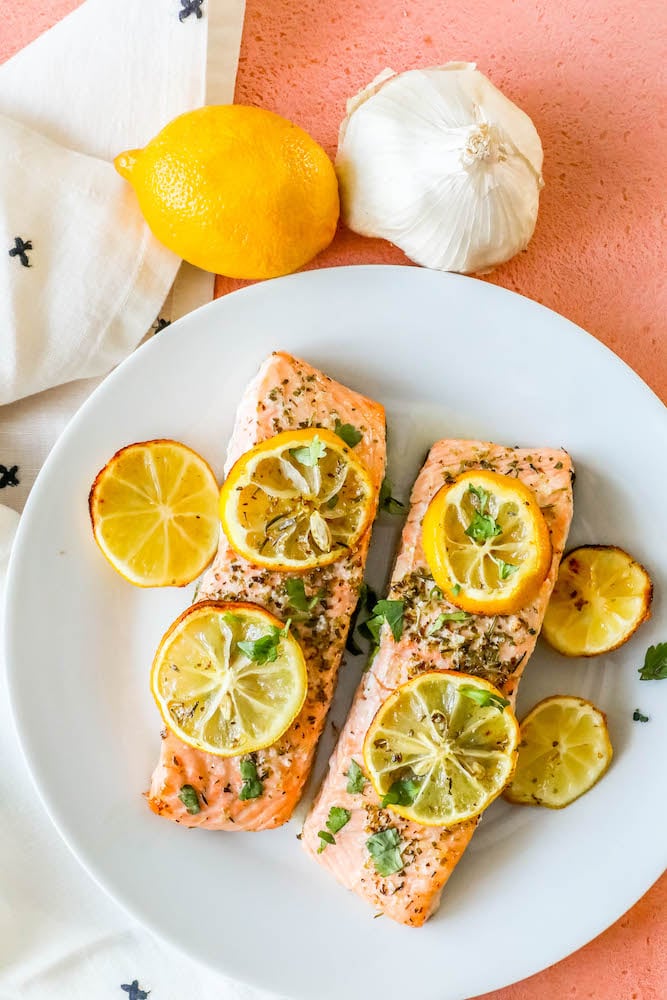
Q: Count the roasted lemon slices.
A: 7